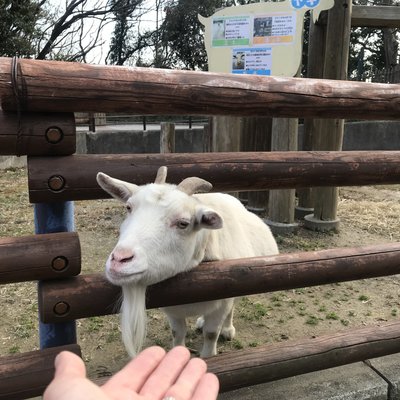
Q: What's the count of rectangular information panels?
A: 3